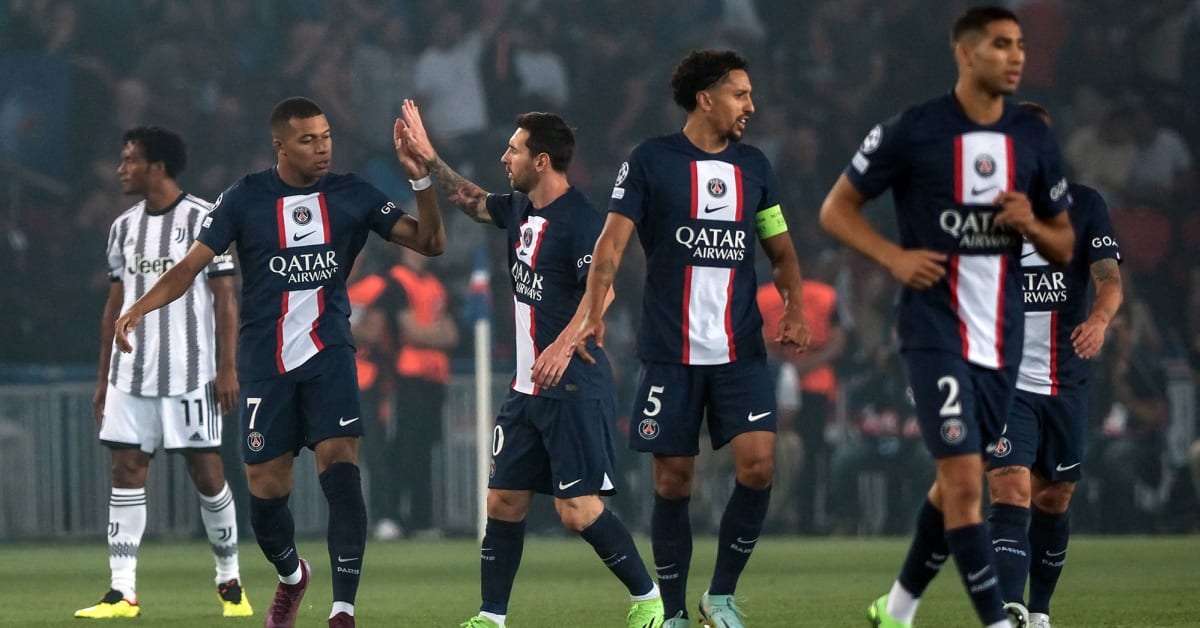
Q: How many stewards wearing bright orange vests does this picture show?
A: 3